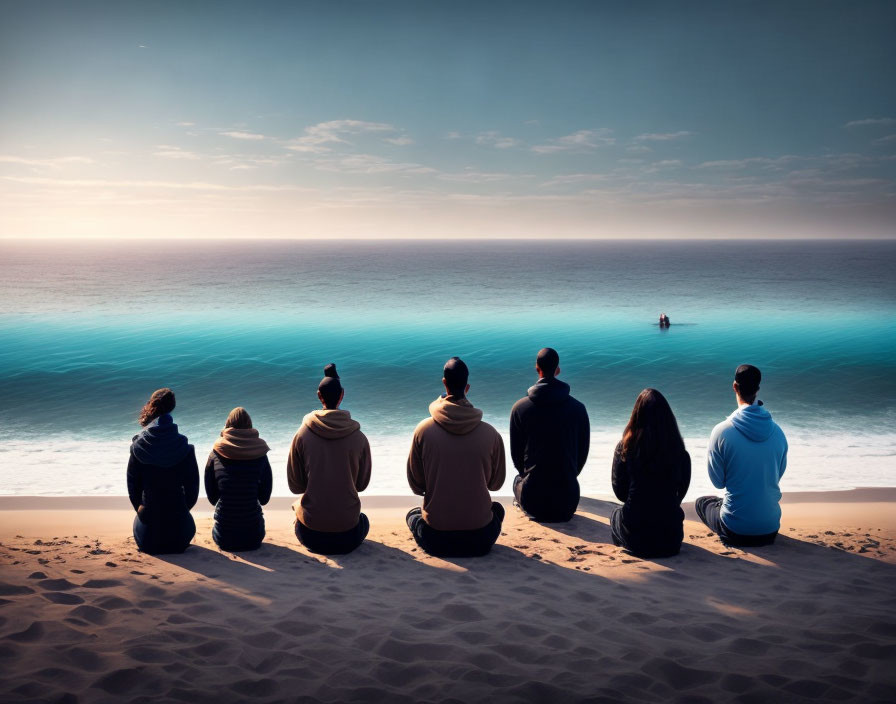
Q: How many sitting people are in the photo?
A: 7